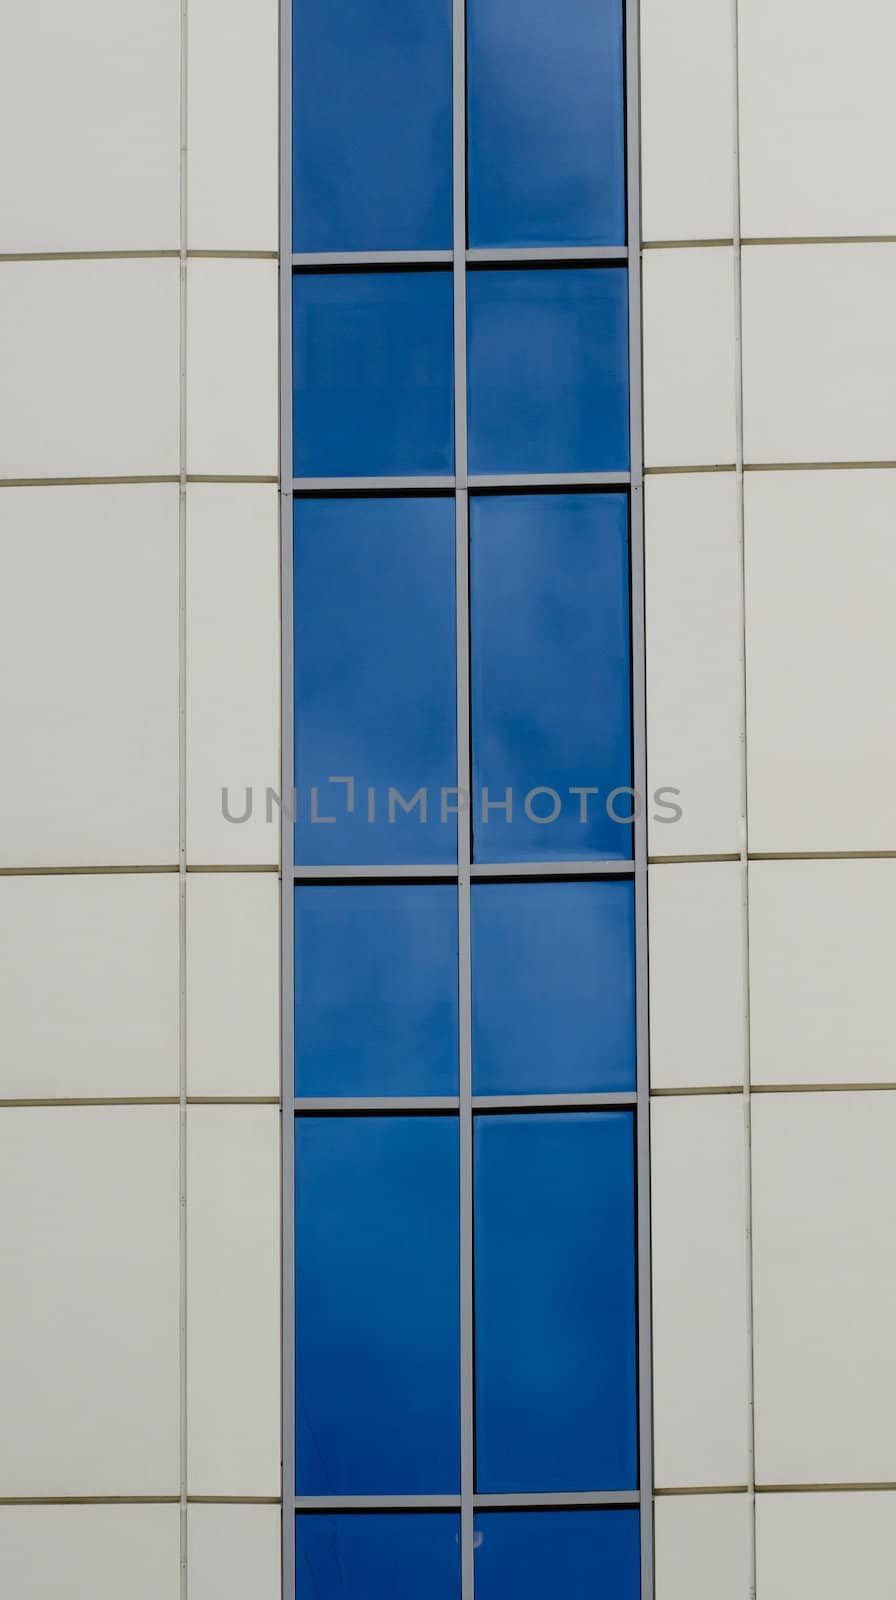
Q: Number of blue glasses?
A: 12